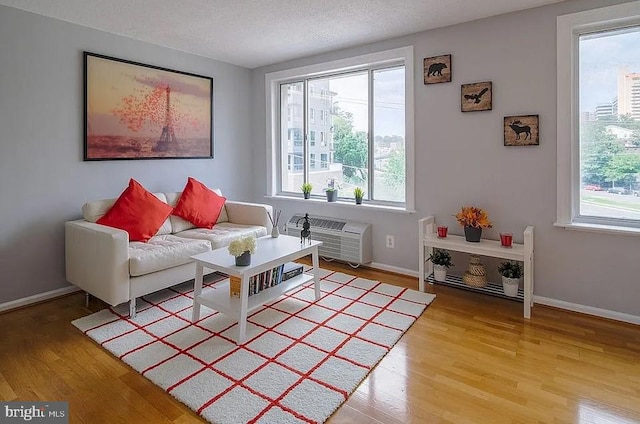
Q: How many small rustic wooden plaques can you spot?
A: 3